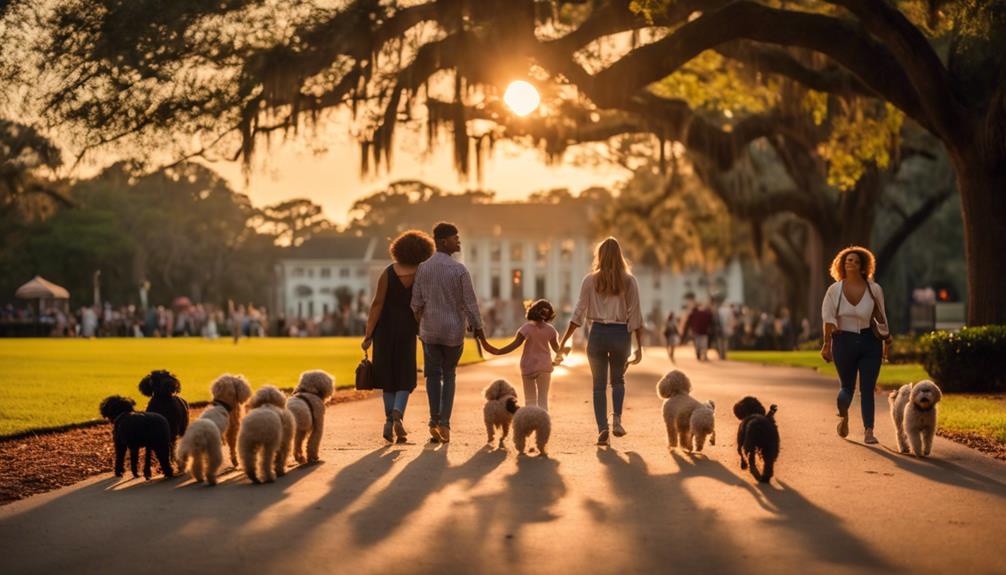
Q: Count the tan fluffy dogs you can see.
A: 7